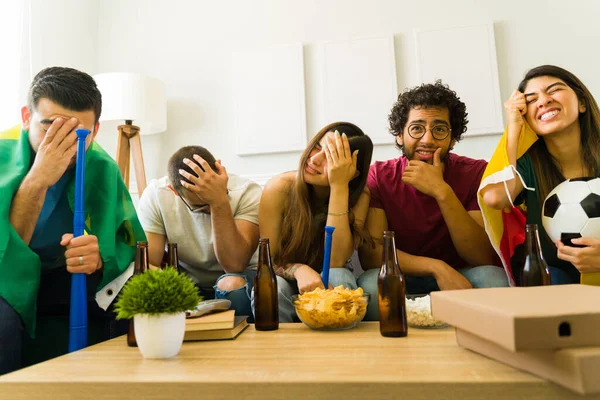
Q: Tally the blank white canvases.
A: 3